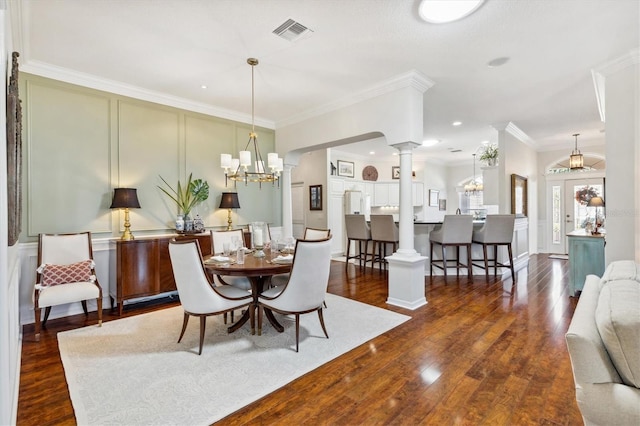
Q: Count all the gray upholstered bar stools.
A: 4